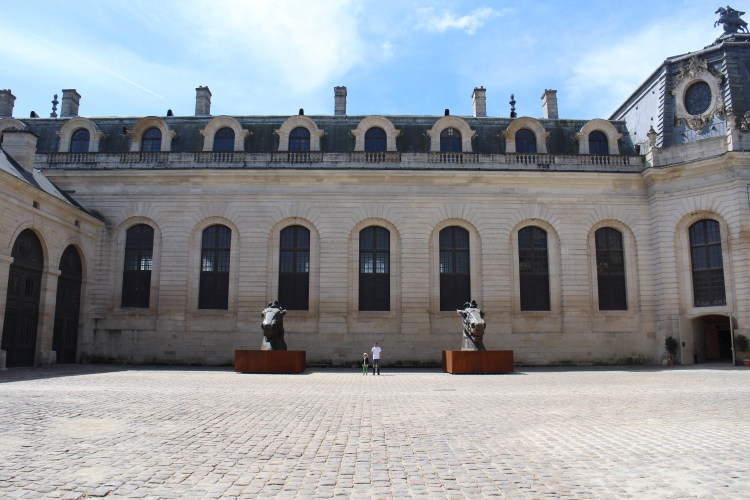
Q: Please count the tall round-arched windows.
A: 8